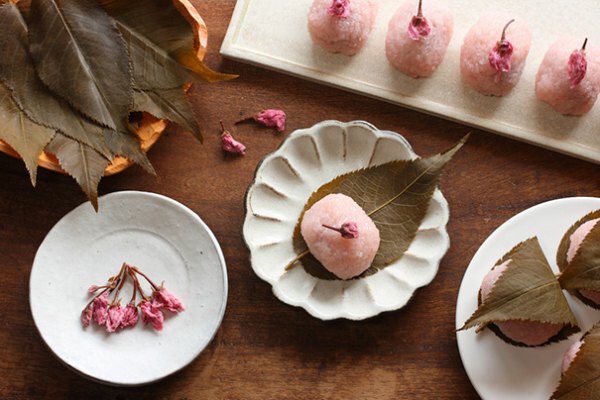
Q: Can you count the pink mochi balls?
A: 8